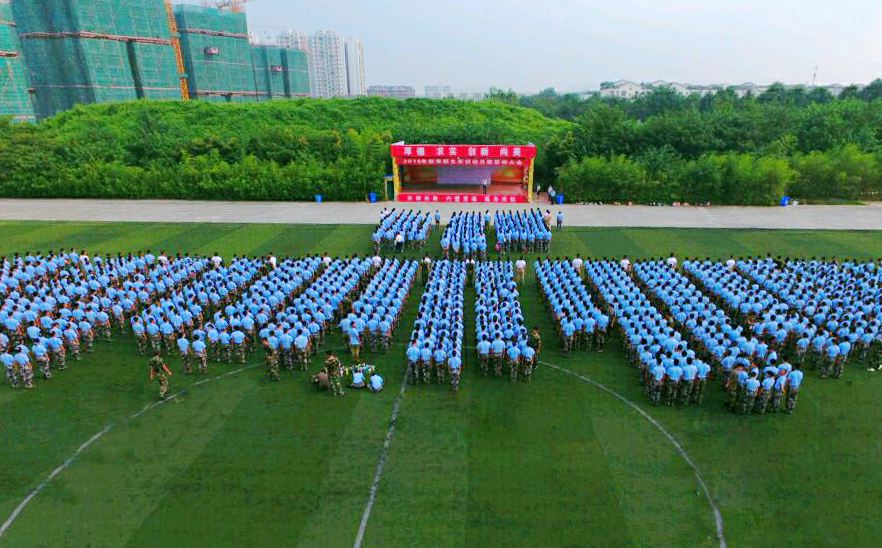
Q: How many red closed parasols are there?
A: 0